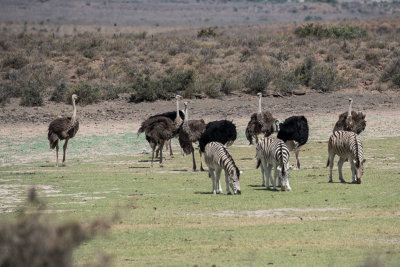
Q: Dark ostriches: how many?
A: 3